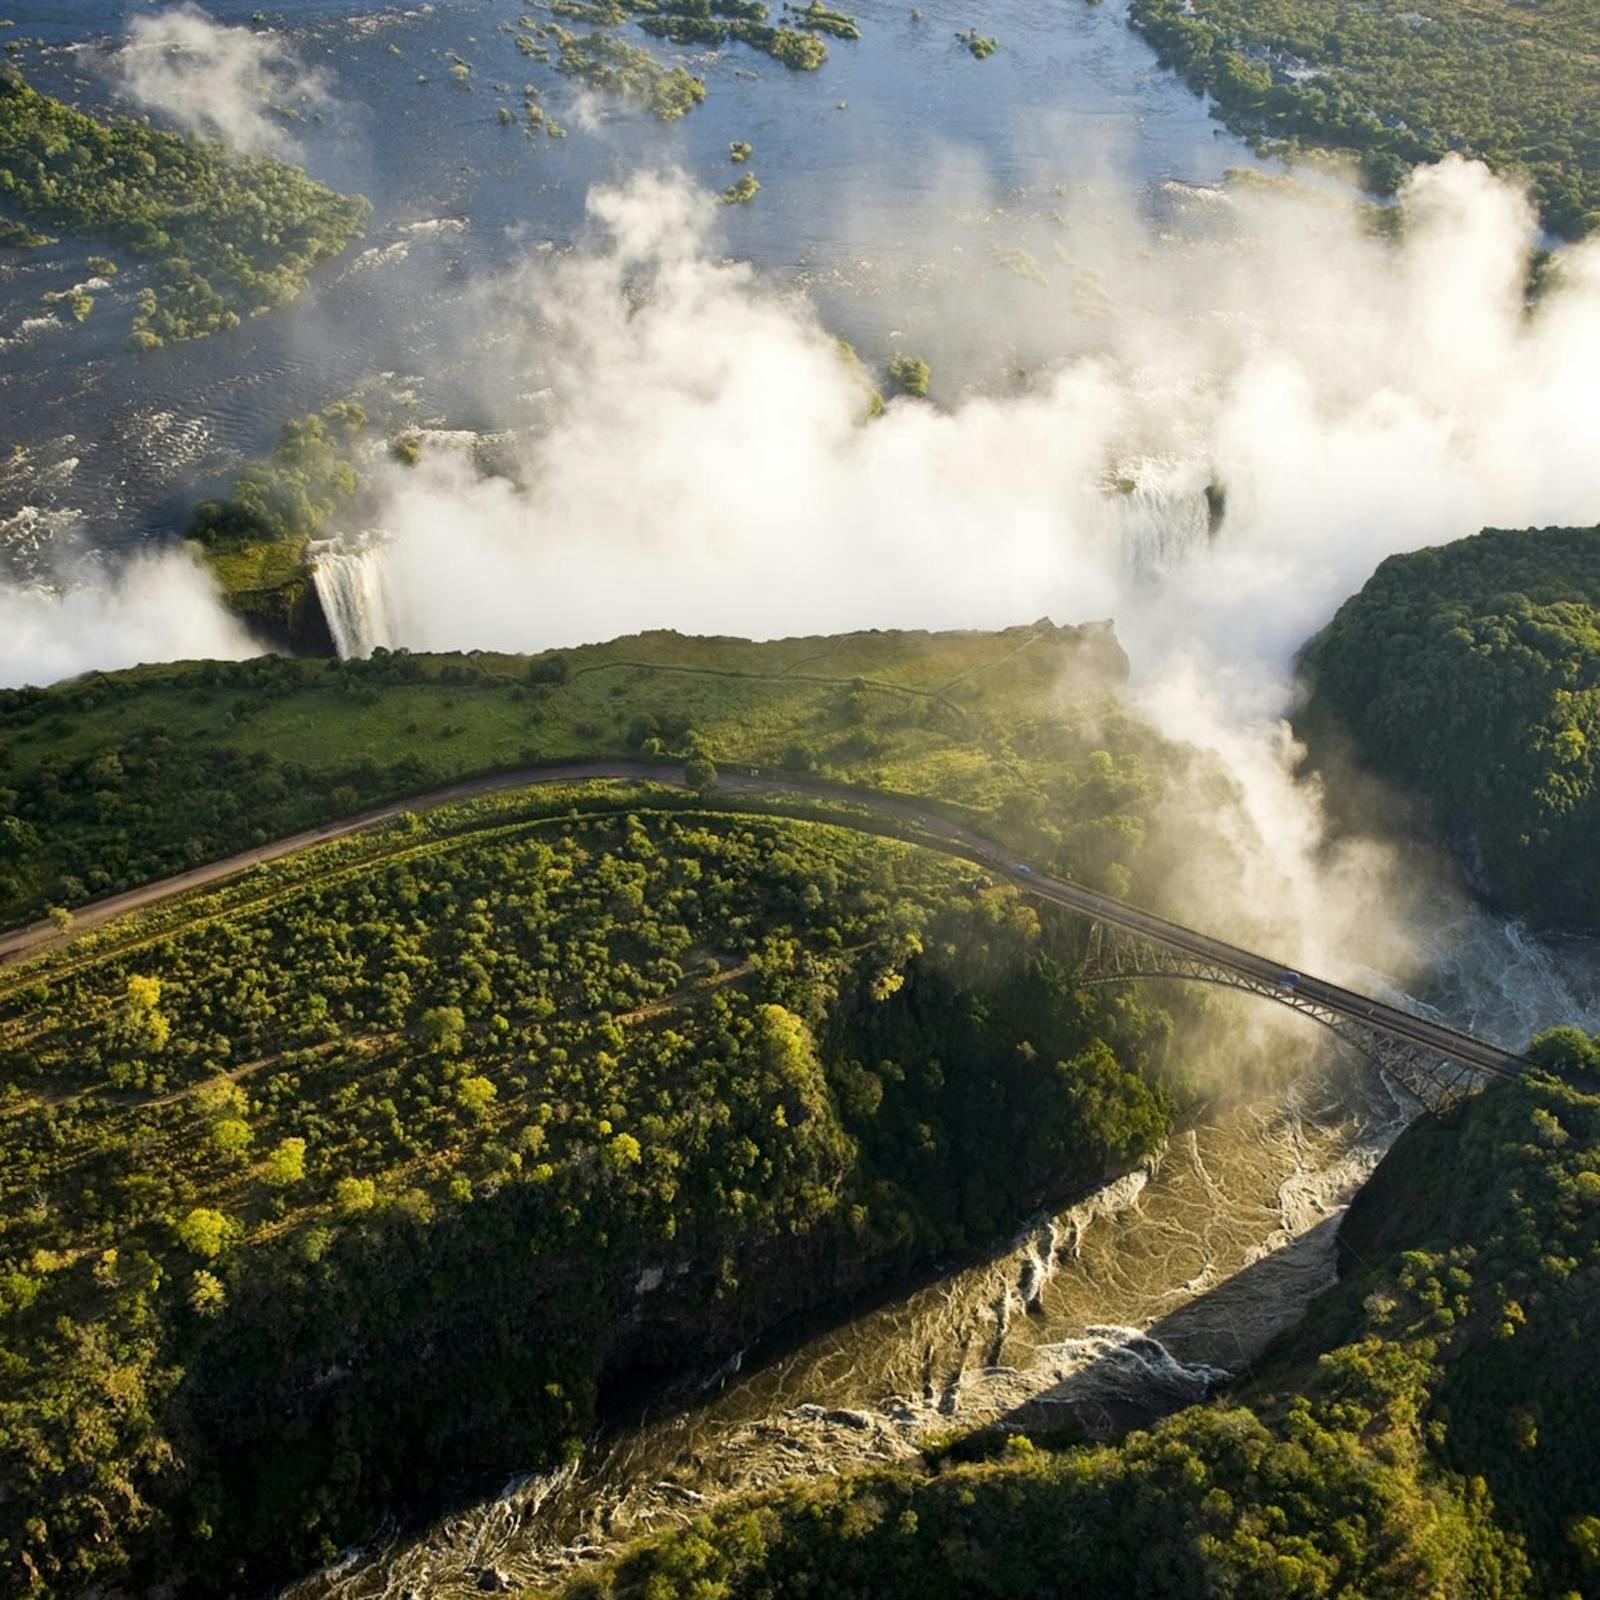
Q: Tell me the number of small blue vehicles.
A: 2